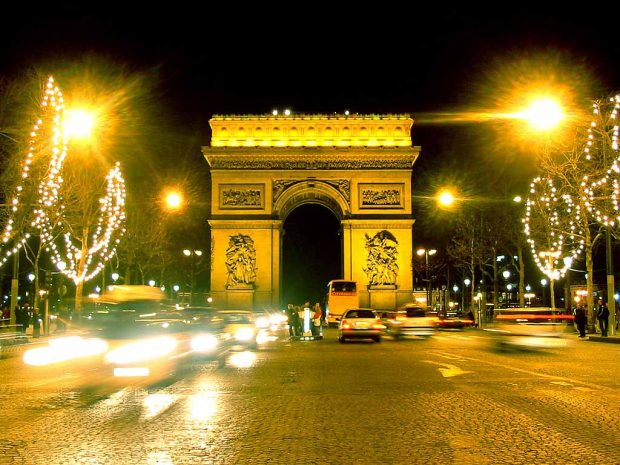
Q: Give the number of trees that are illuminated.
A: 4